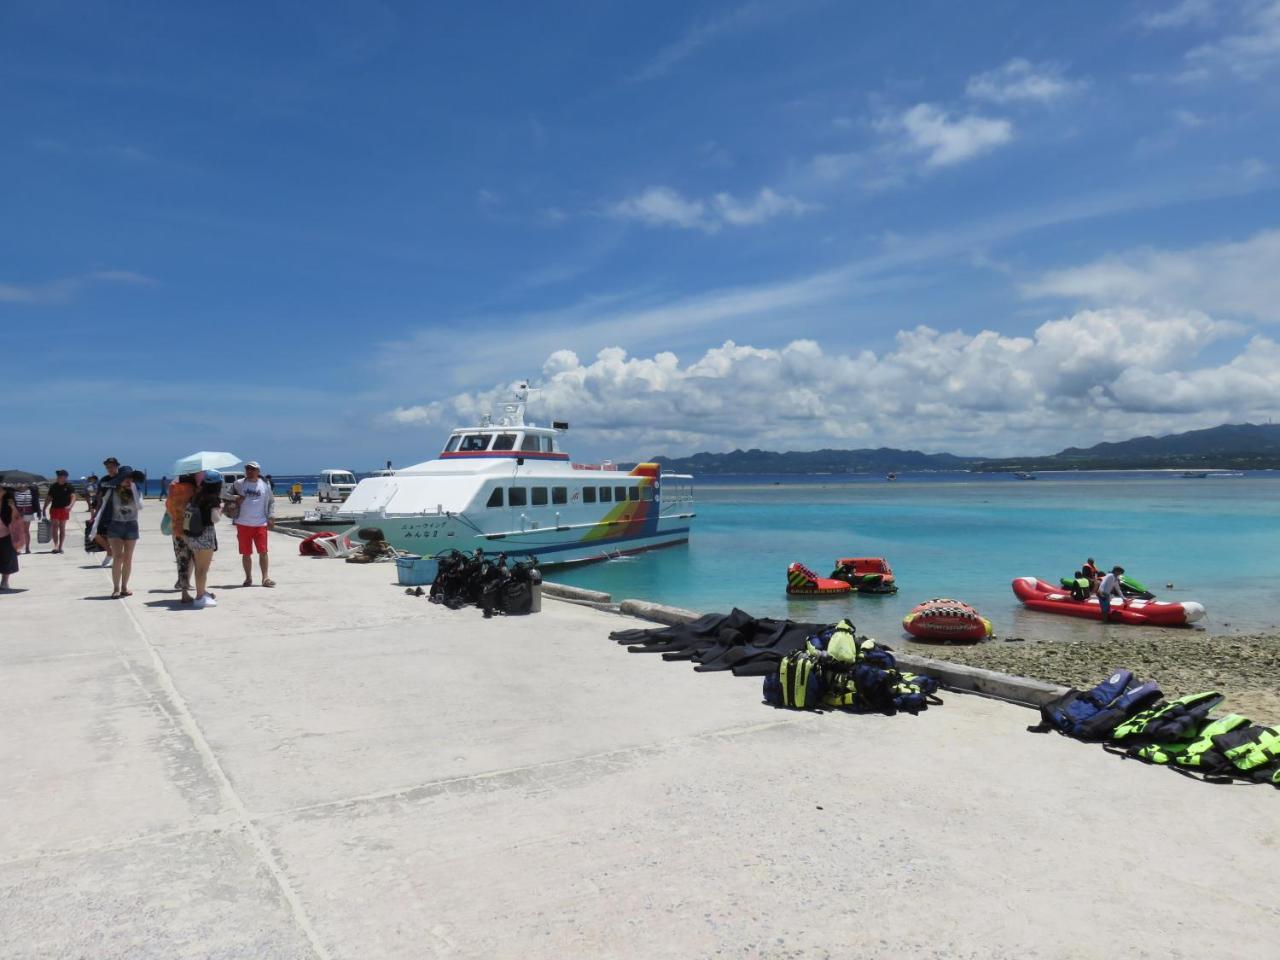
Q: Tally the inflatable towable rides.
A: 4